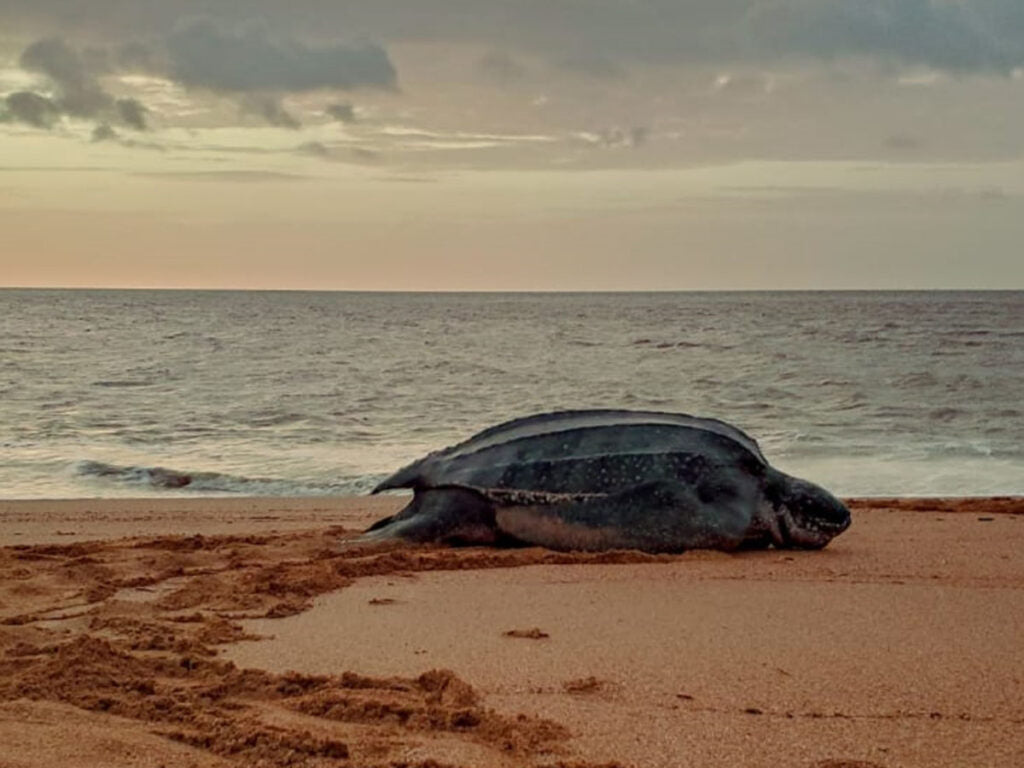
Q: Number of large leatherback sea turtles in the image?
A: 1